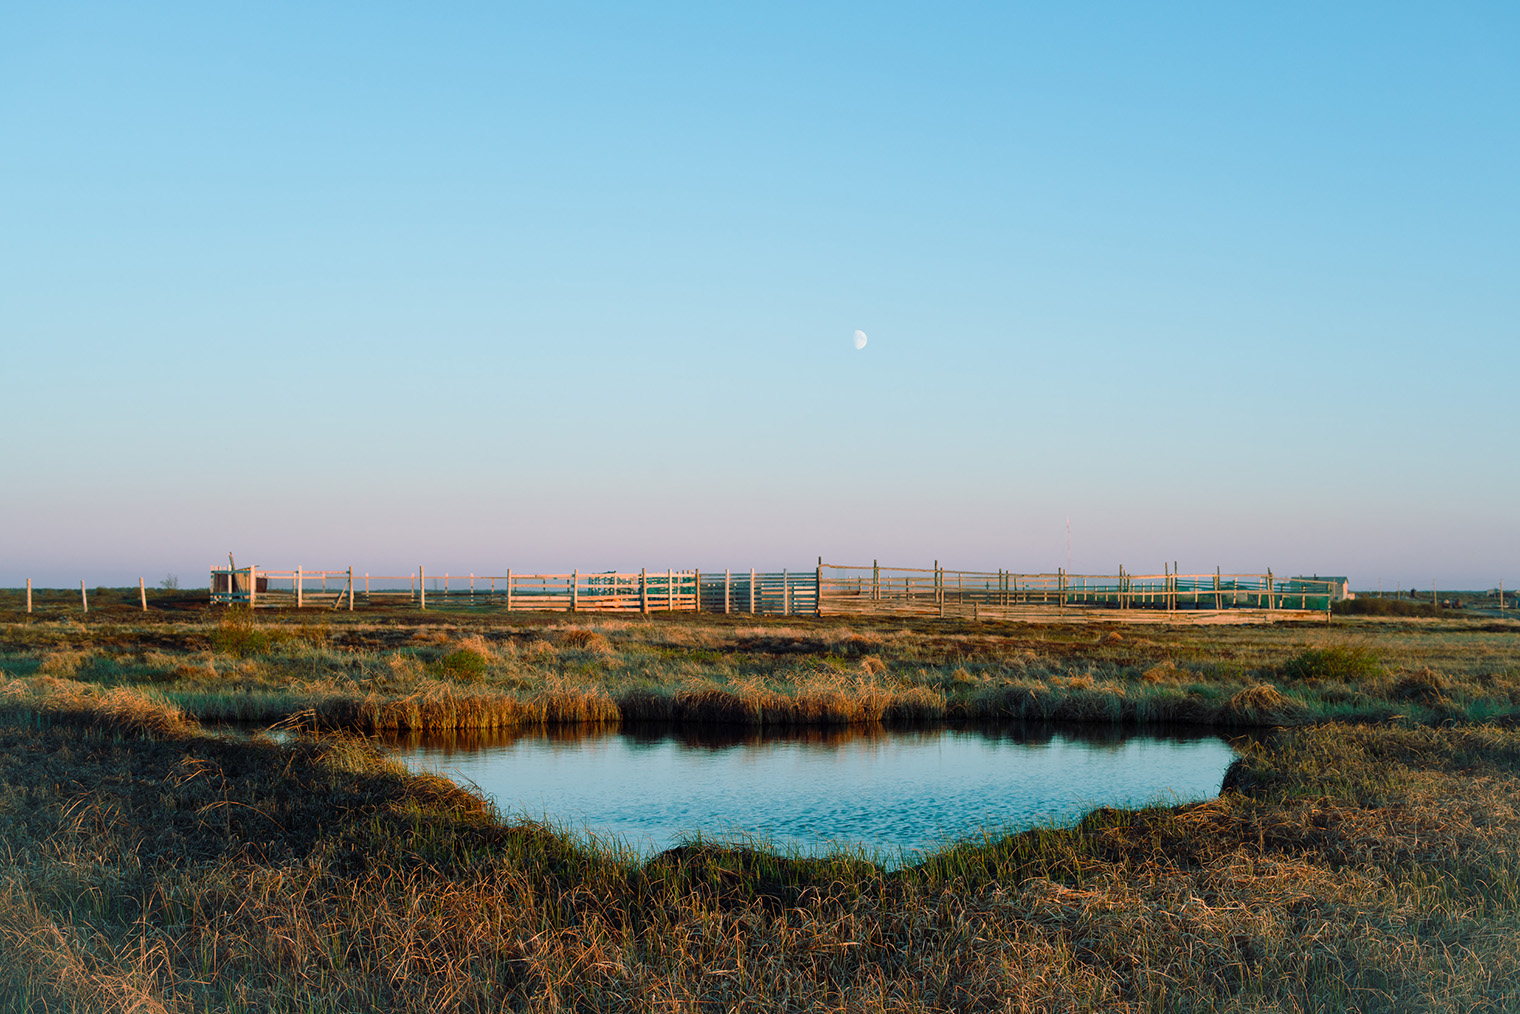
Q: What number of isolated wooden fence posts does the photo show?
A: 3